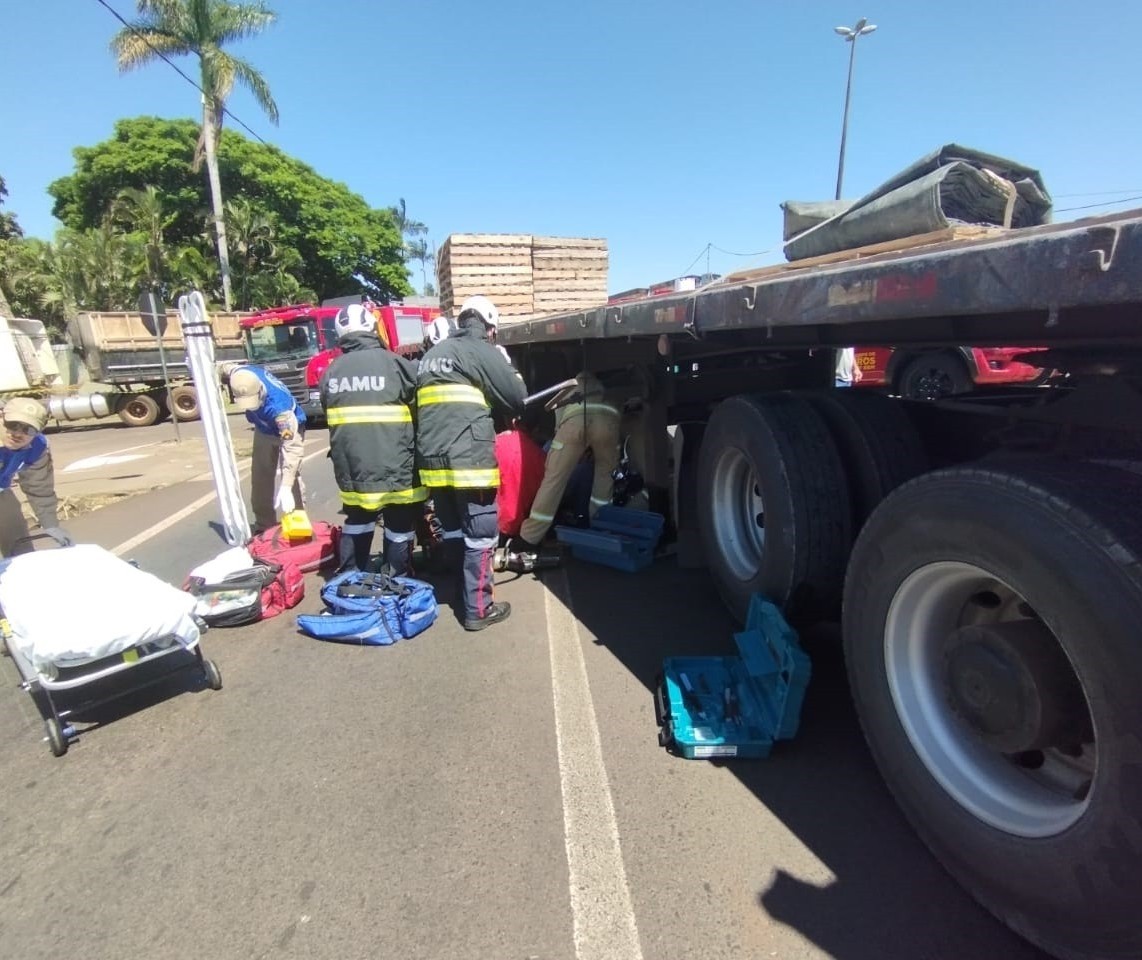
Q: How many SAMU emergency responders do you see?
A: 2